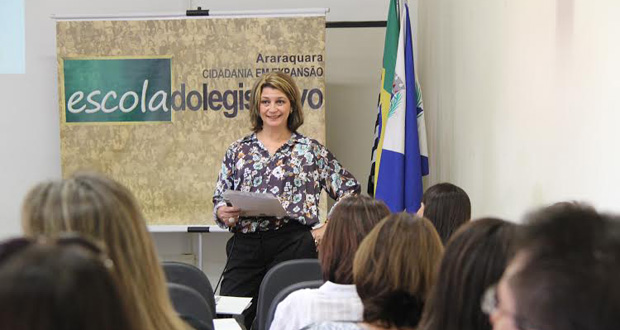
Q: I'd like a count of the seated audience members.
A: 7